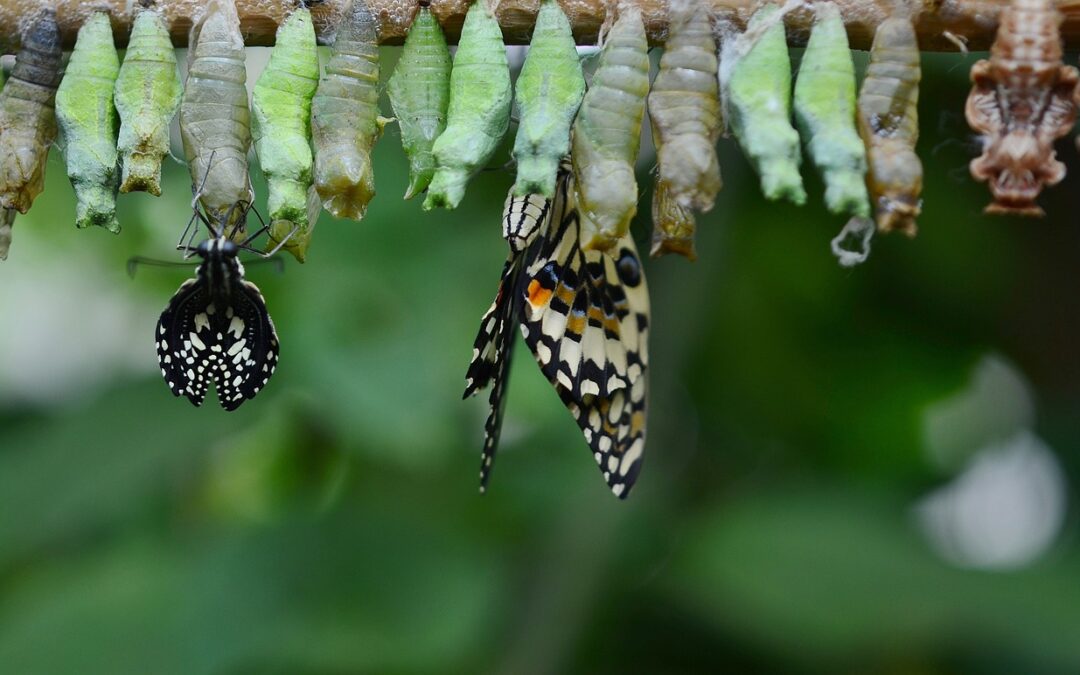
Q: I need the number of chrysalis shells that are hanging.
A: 15